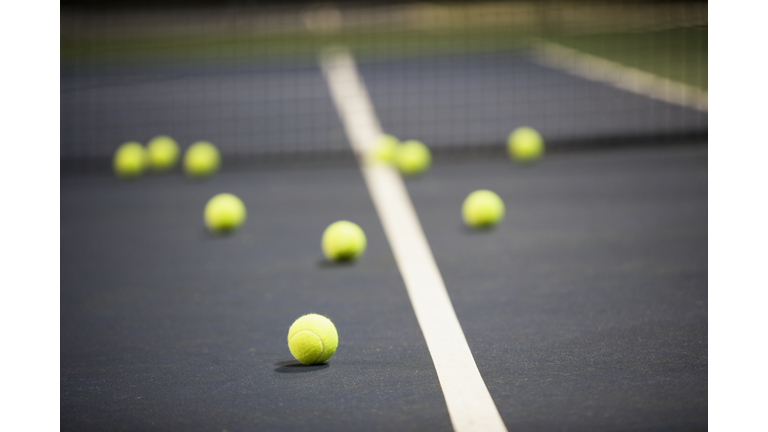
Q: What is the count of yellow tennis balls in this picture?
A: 10